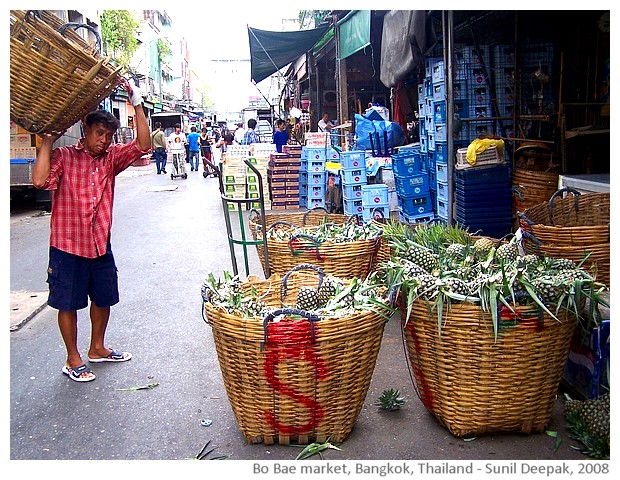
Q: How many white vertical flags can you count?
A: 0